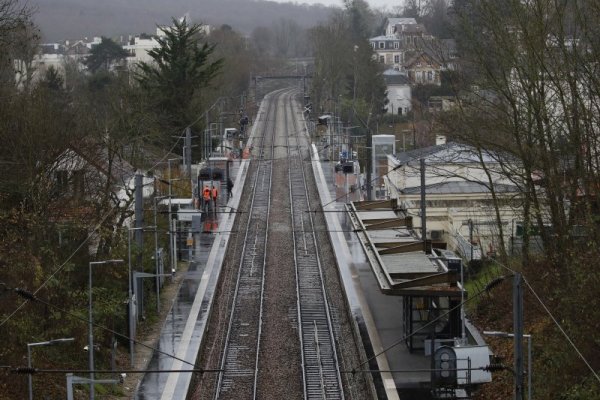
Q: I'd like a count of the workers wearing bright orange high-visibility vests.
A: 2